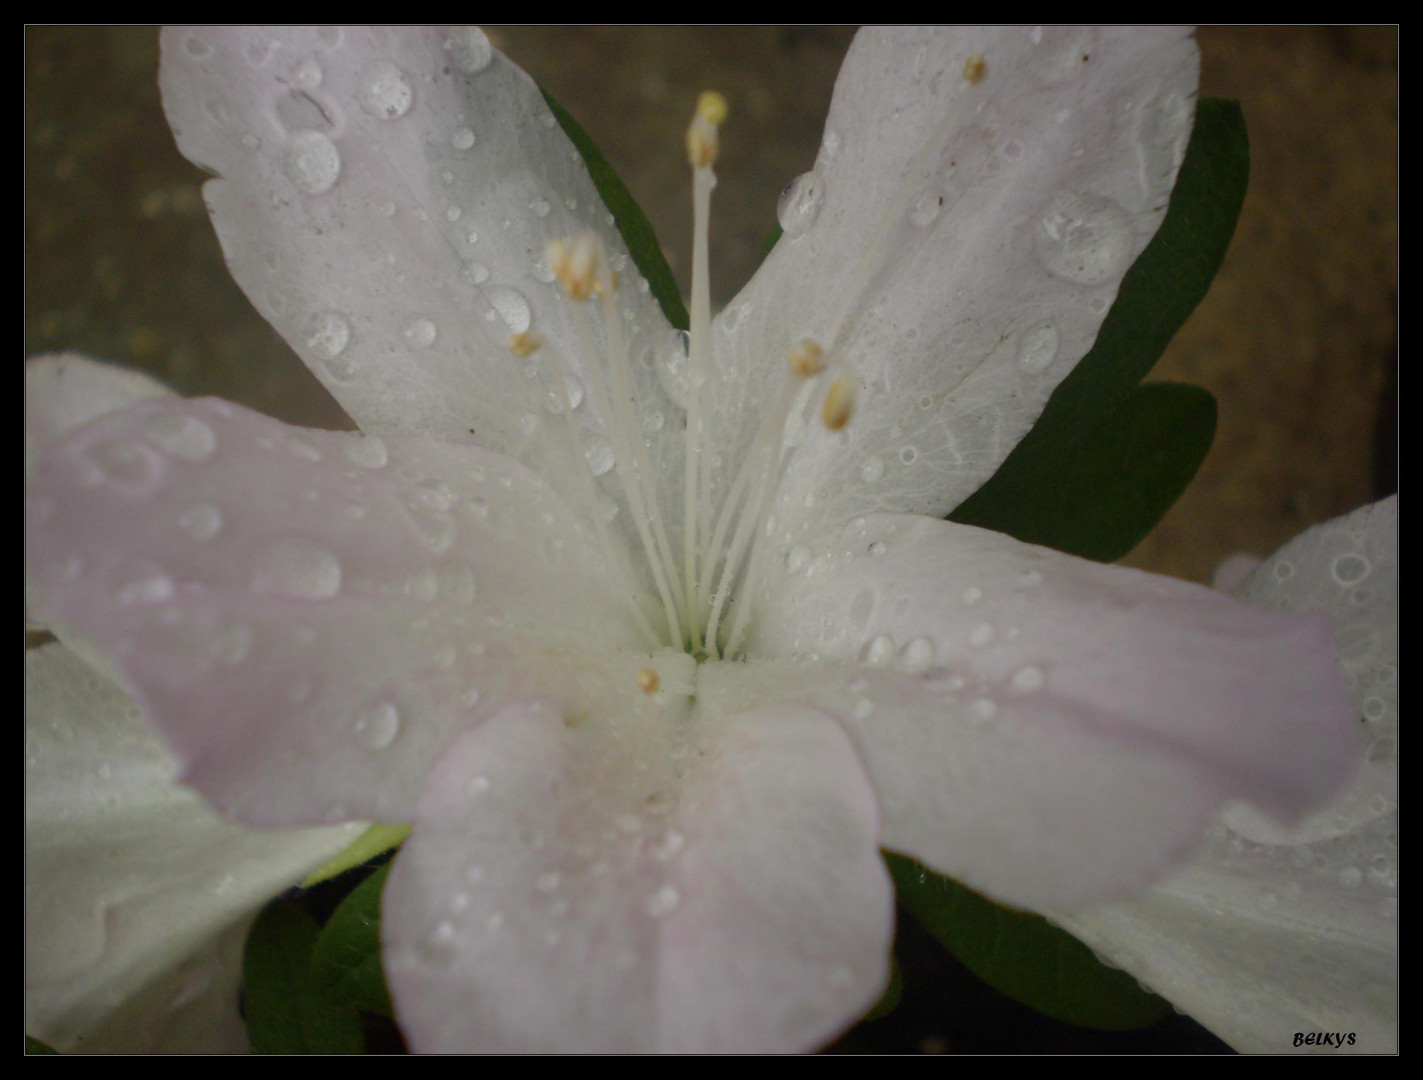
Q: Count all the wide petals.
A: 5